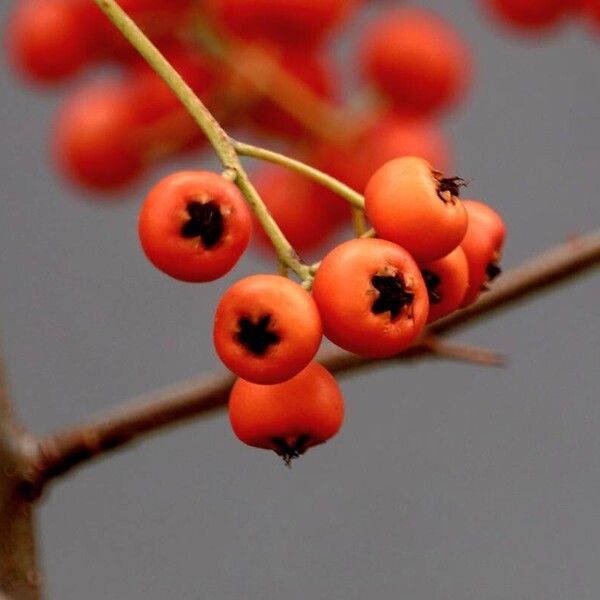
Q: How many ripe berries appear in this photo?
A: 7